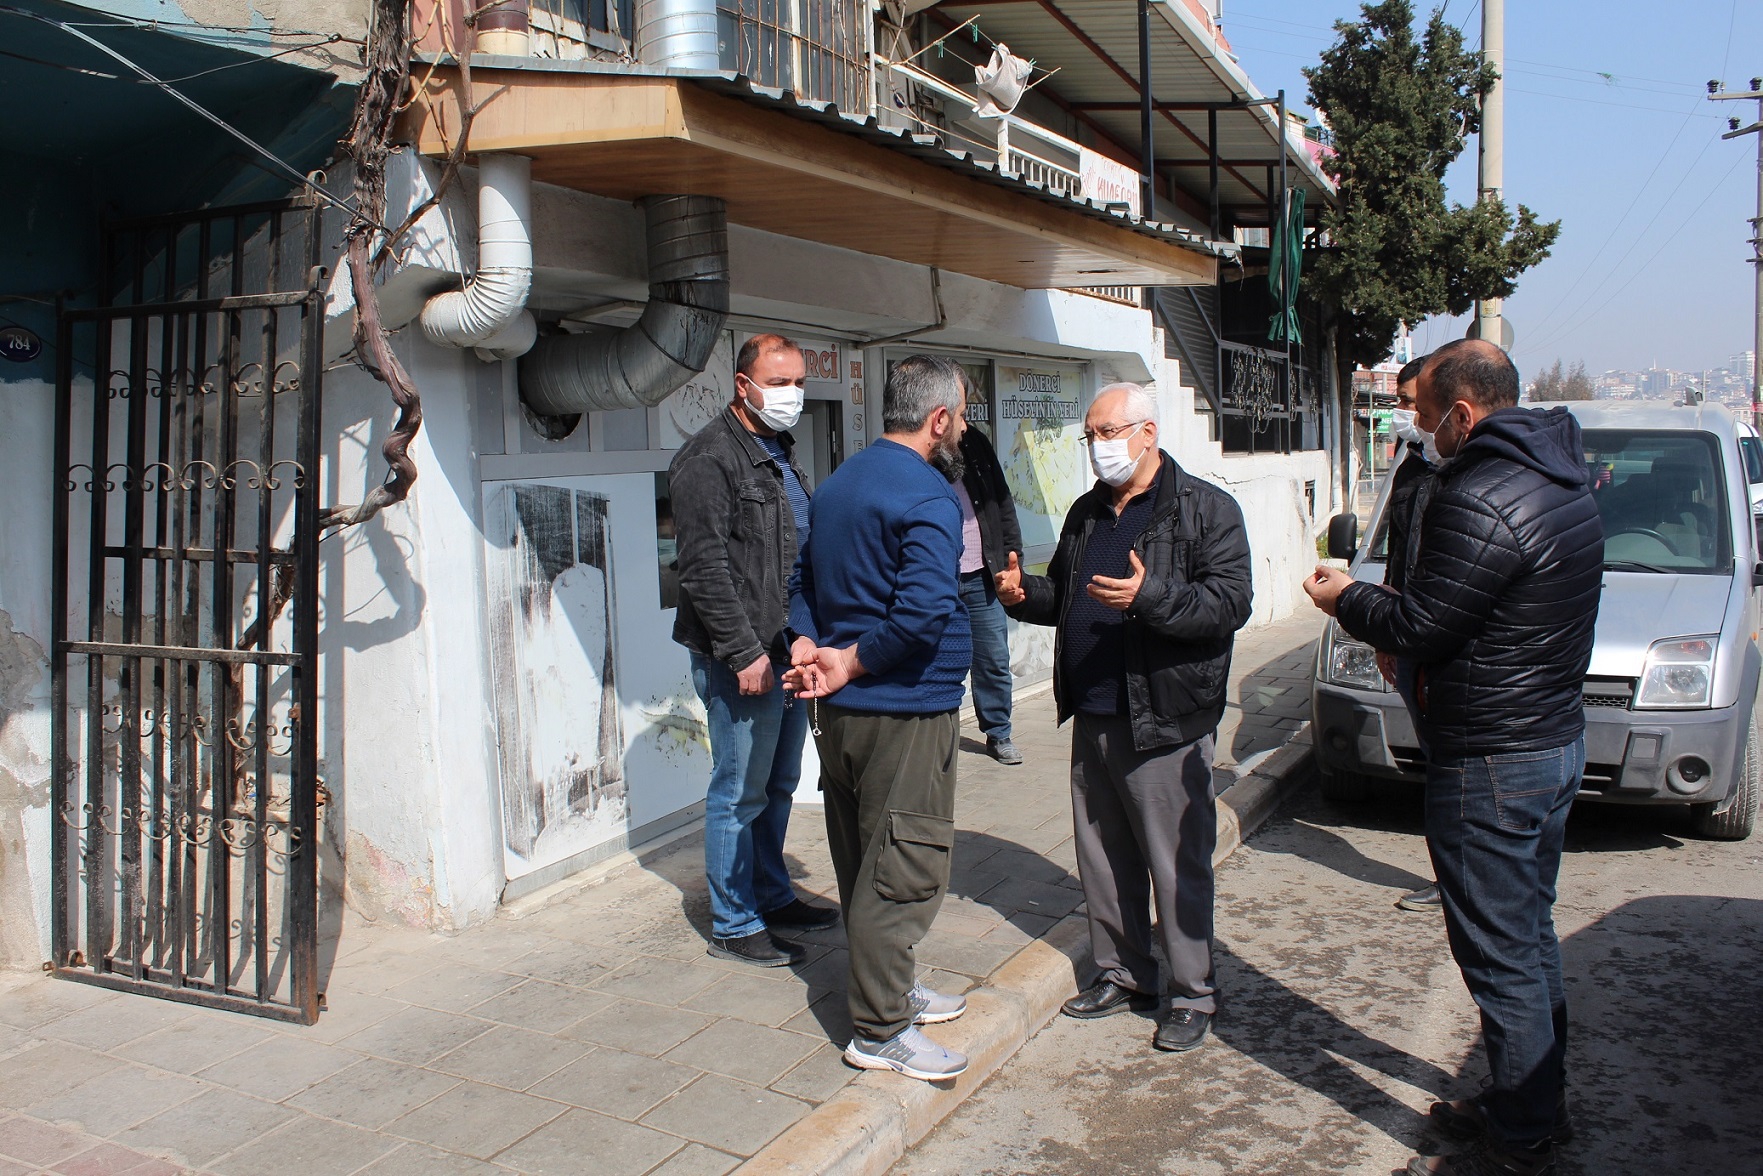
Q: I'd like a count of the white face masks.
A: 4